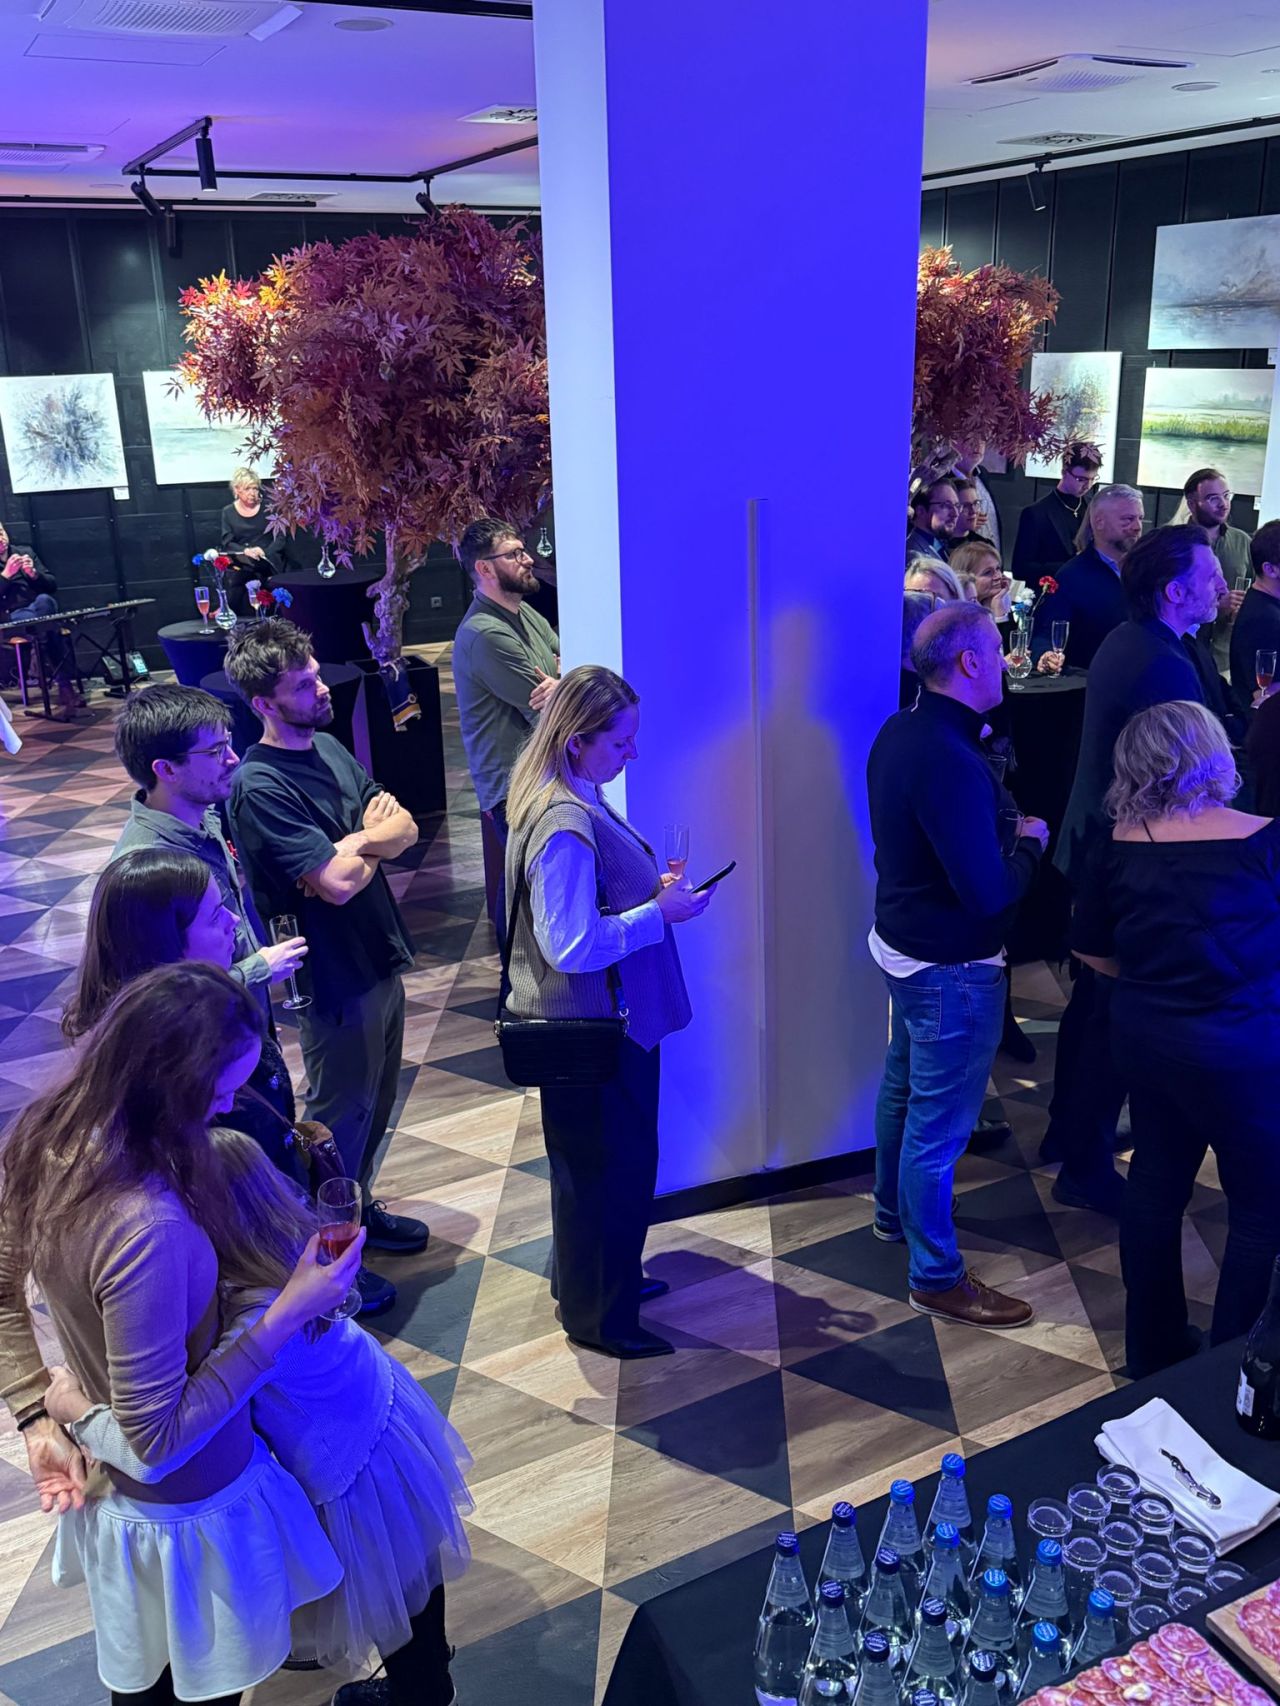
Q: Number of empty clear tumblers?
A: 12